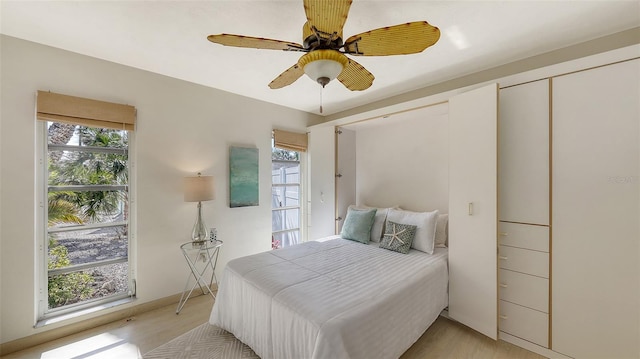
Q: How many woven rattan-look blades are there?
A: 5